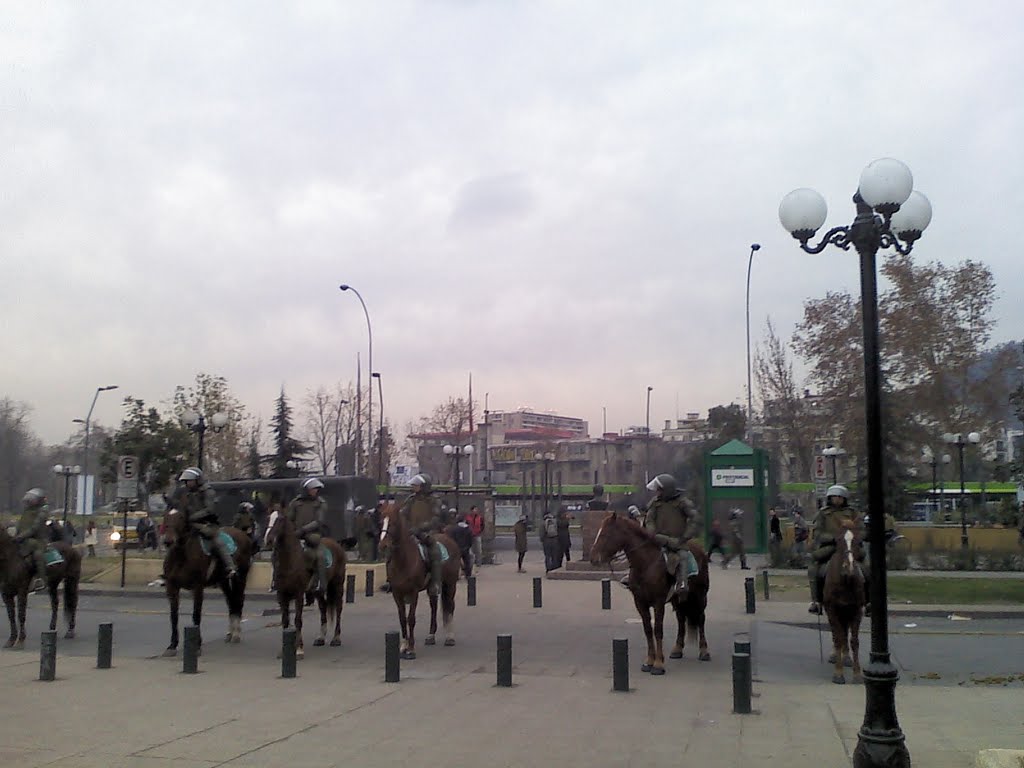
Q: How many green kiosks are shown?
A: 1